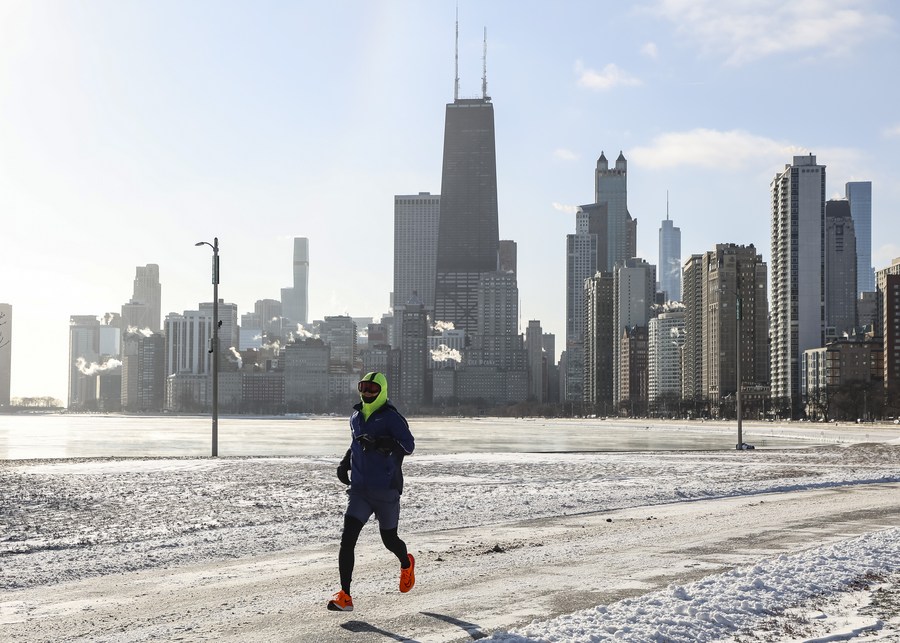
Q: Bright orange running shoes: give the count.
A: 2